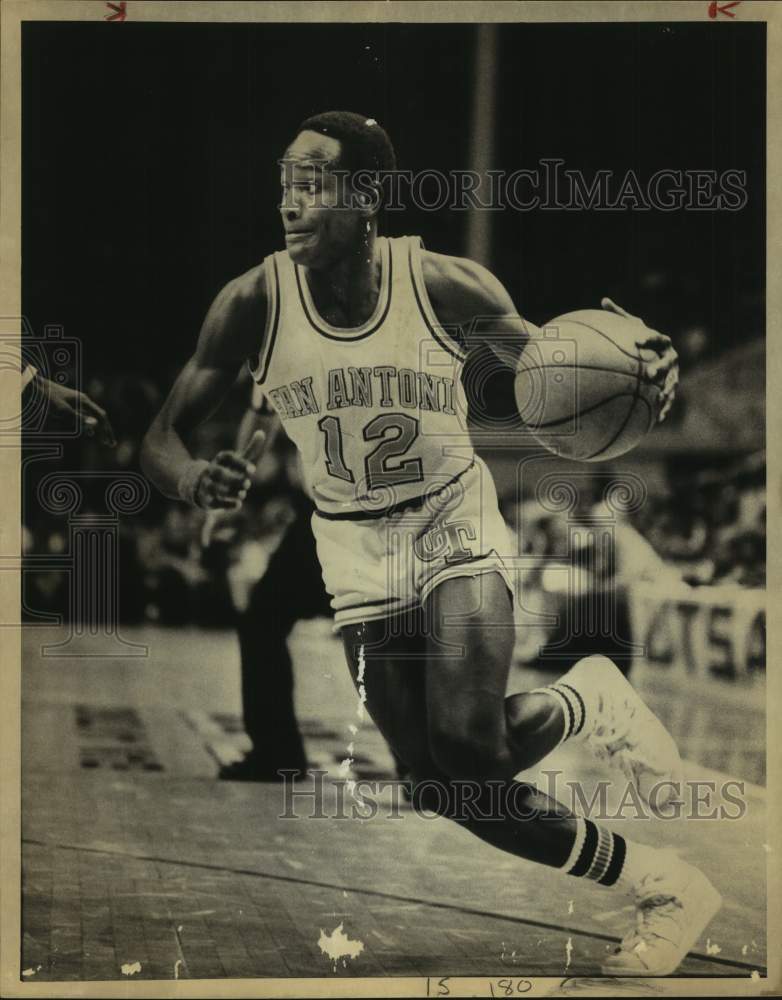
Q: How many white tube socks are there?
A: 2